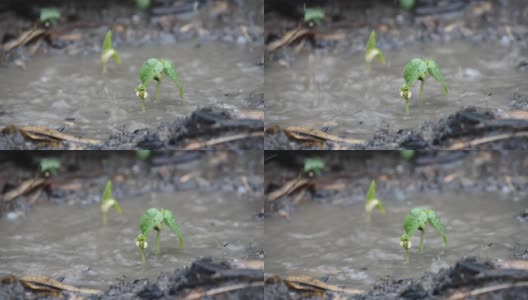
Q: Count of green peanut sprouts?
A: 12